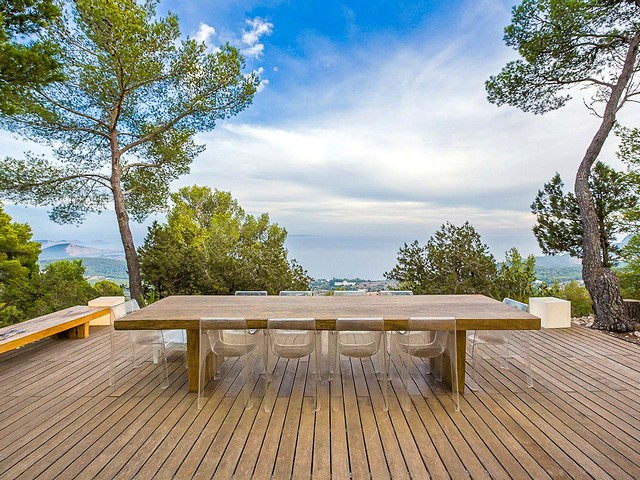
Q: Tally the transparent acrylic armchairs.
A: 10